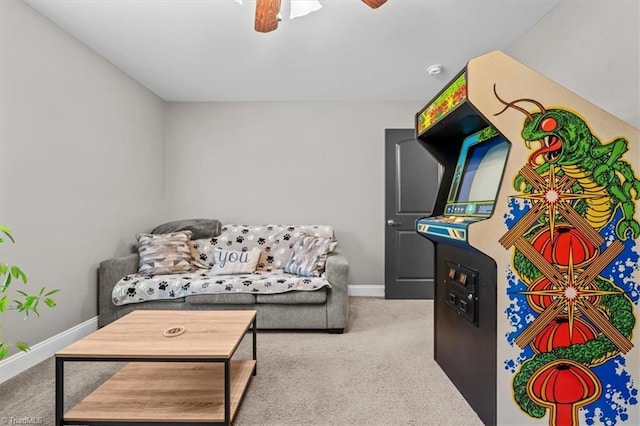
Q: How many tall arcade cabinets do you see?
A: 1